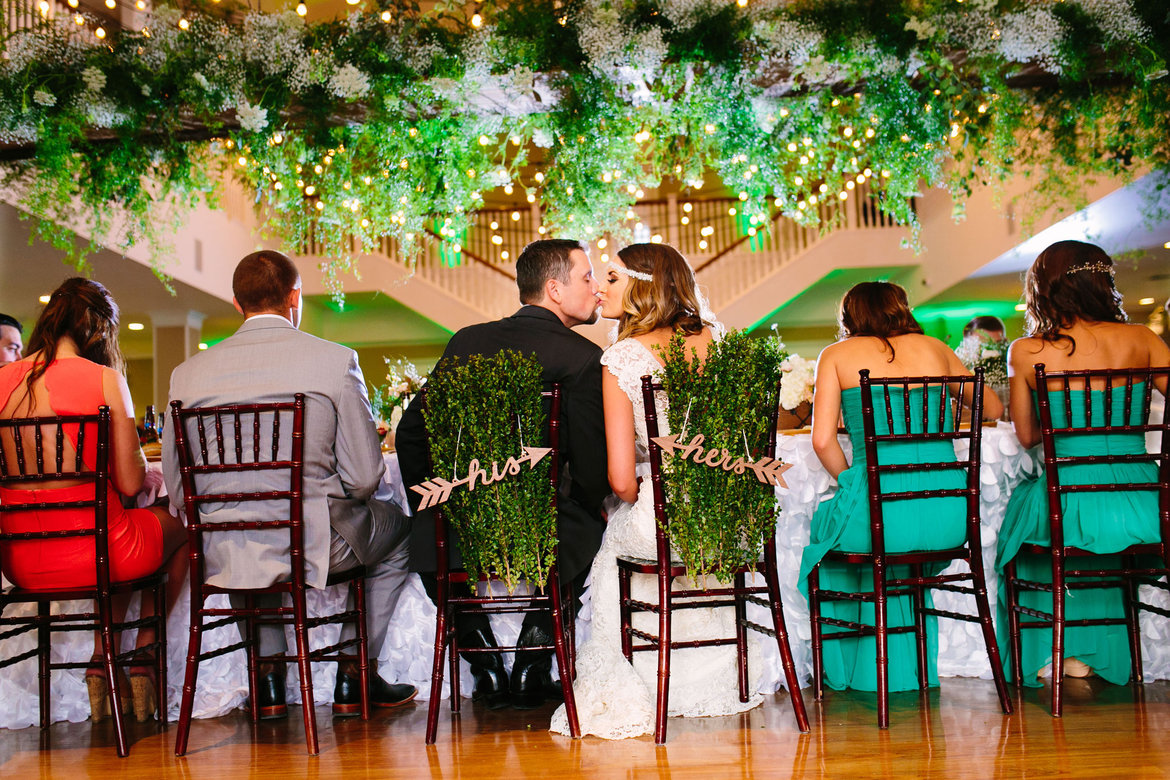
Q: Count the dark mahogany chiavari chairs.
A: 6